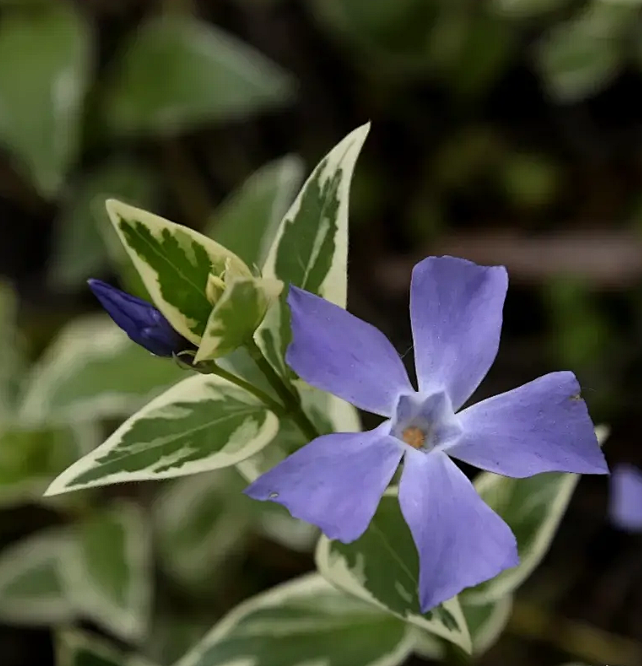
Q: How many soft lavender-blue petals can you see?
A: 5